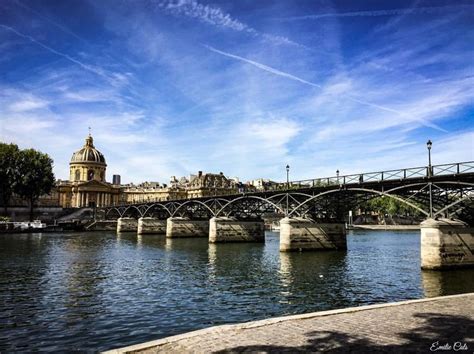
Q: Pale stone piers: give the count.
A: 6